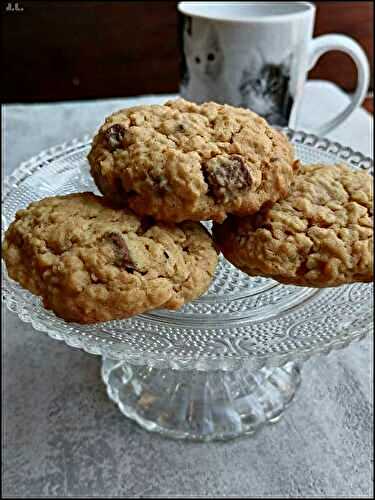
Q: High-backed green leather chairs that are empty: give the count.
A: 0